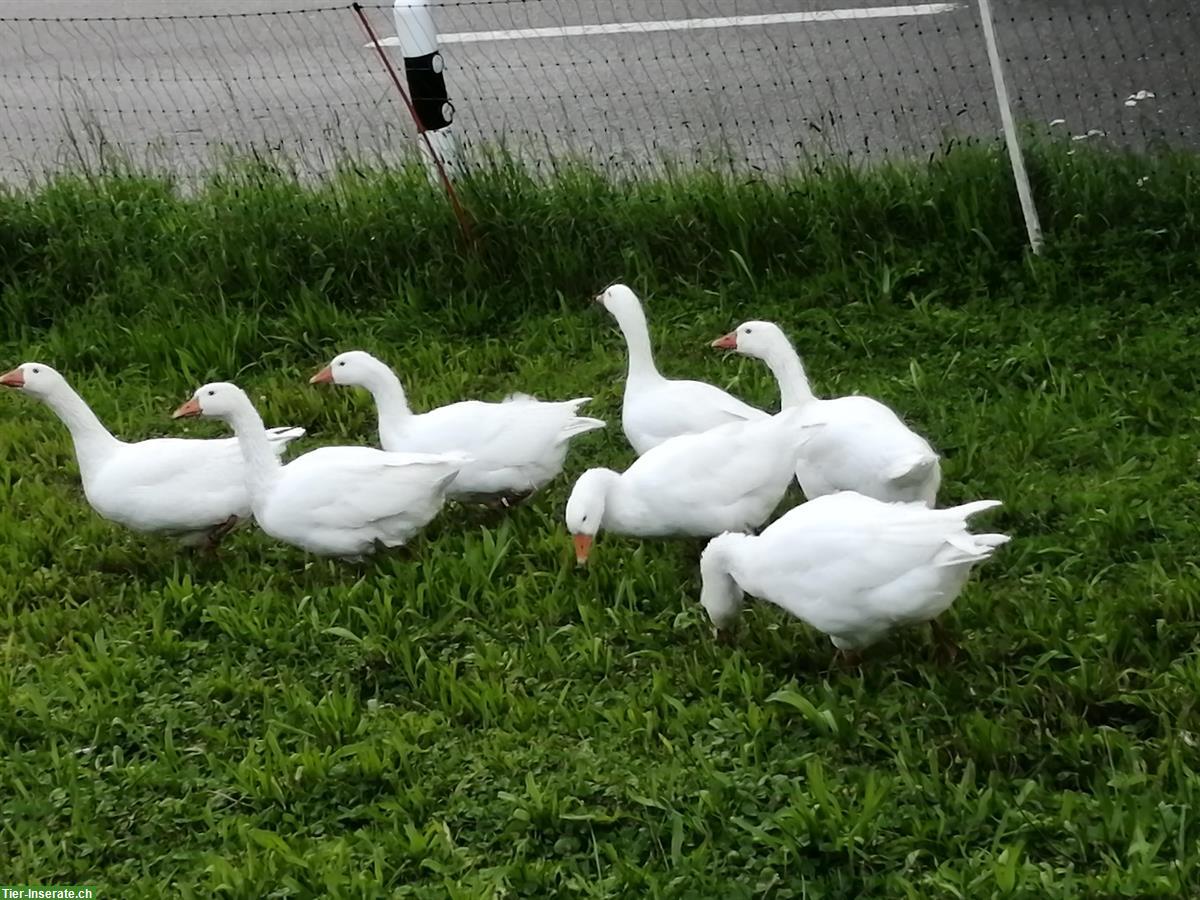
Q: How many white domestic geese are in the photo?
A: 7